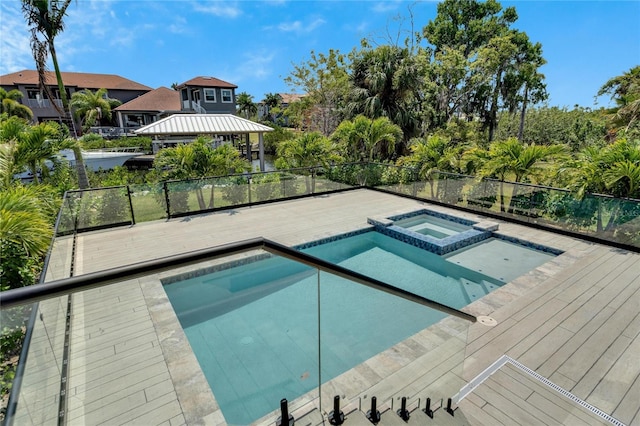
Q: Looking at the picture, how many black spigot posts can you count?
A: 6